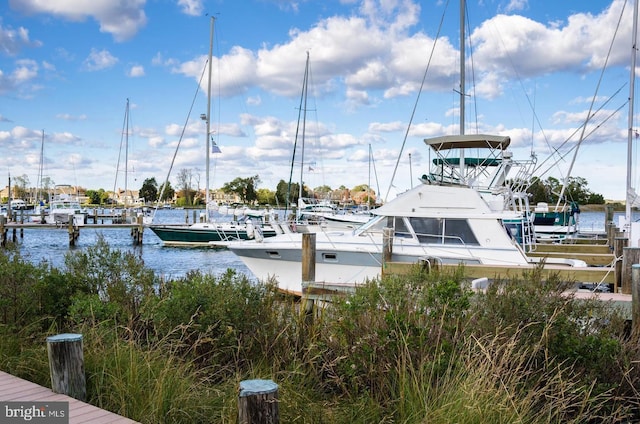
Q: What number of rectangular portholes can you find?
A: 2